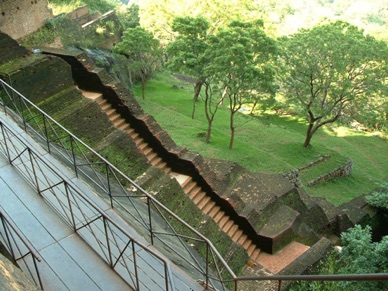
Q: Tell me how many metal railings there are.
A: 3